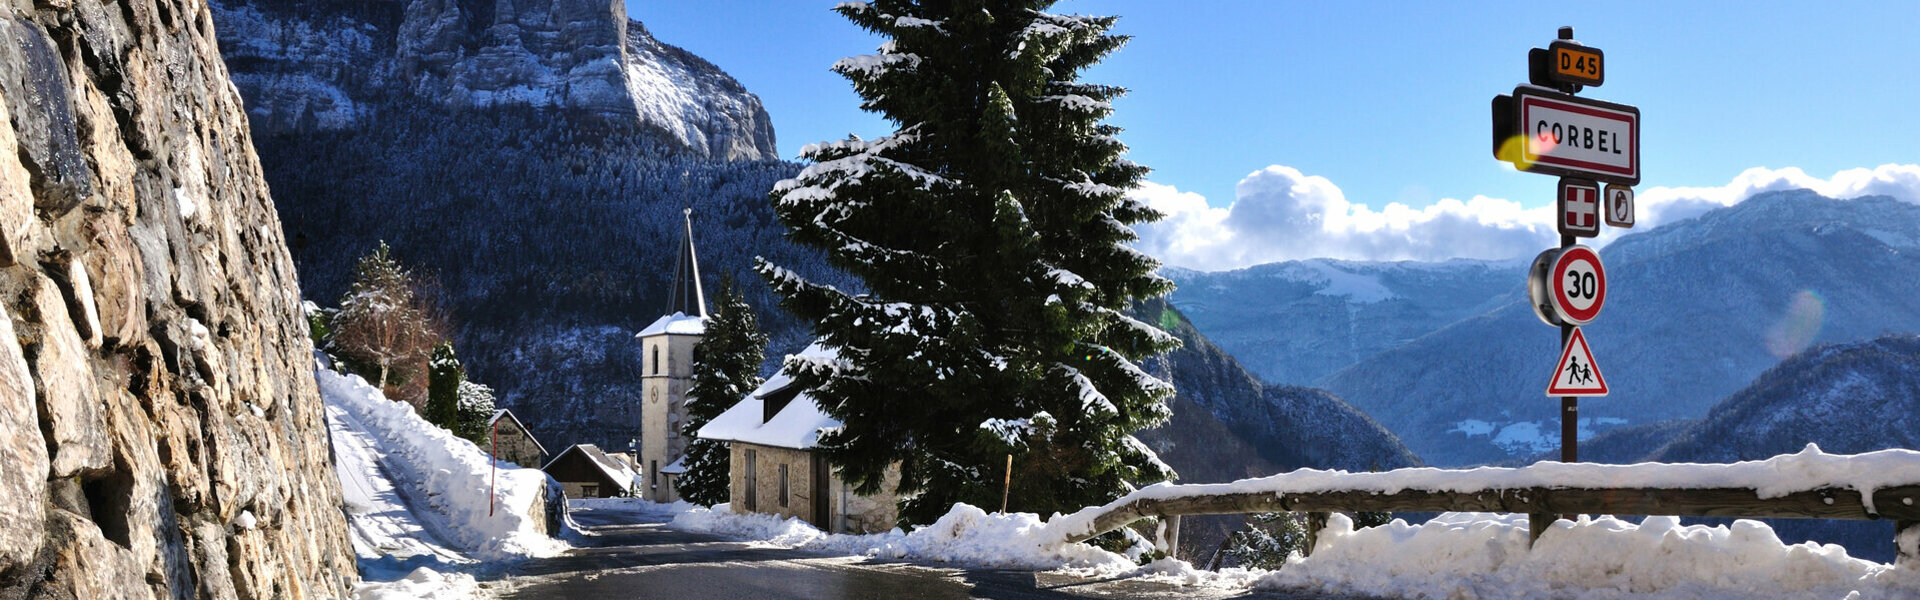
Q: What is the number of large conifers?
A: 2